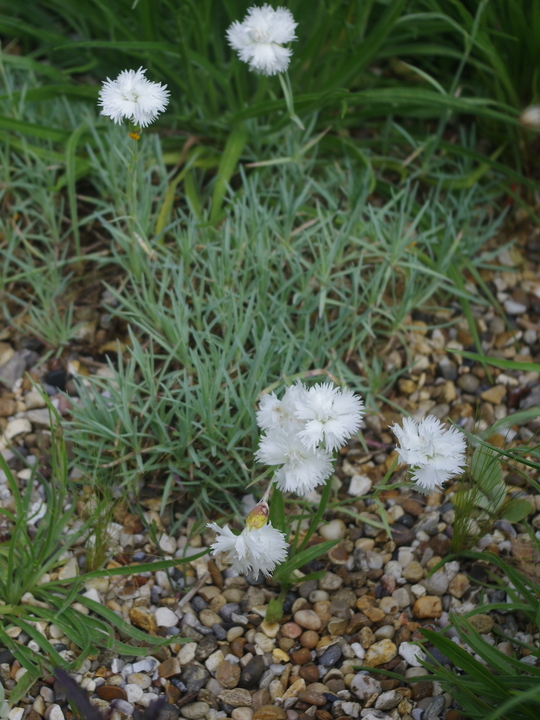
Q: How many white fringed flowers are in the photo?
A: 7